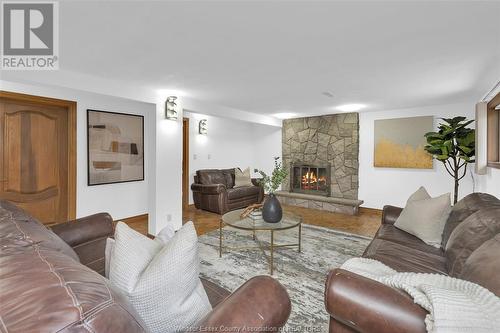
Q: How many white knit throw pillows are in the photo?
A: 2